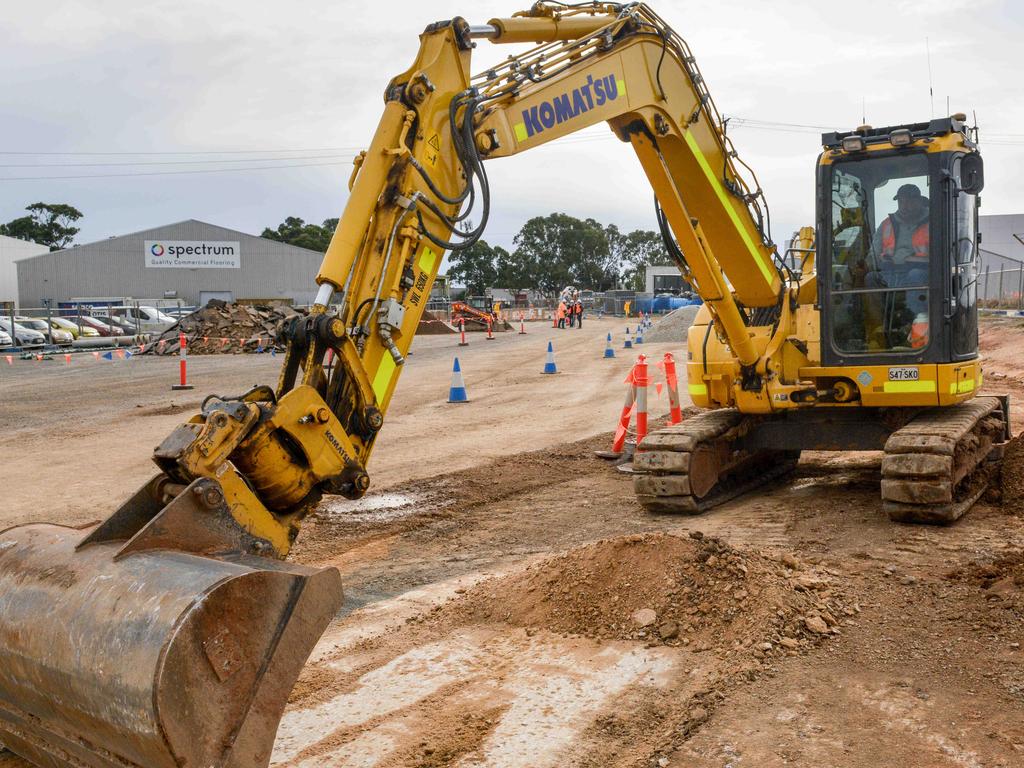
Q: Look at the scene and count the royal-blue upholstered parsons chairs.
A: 0